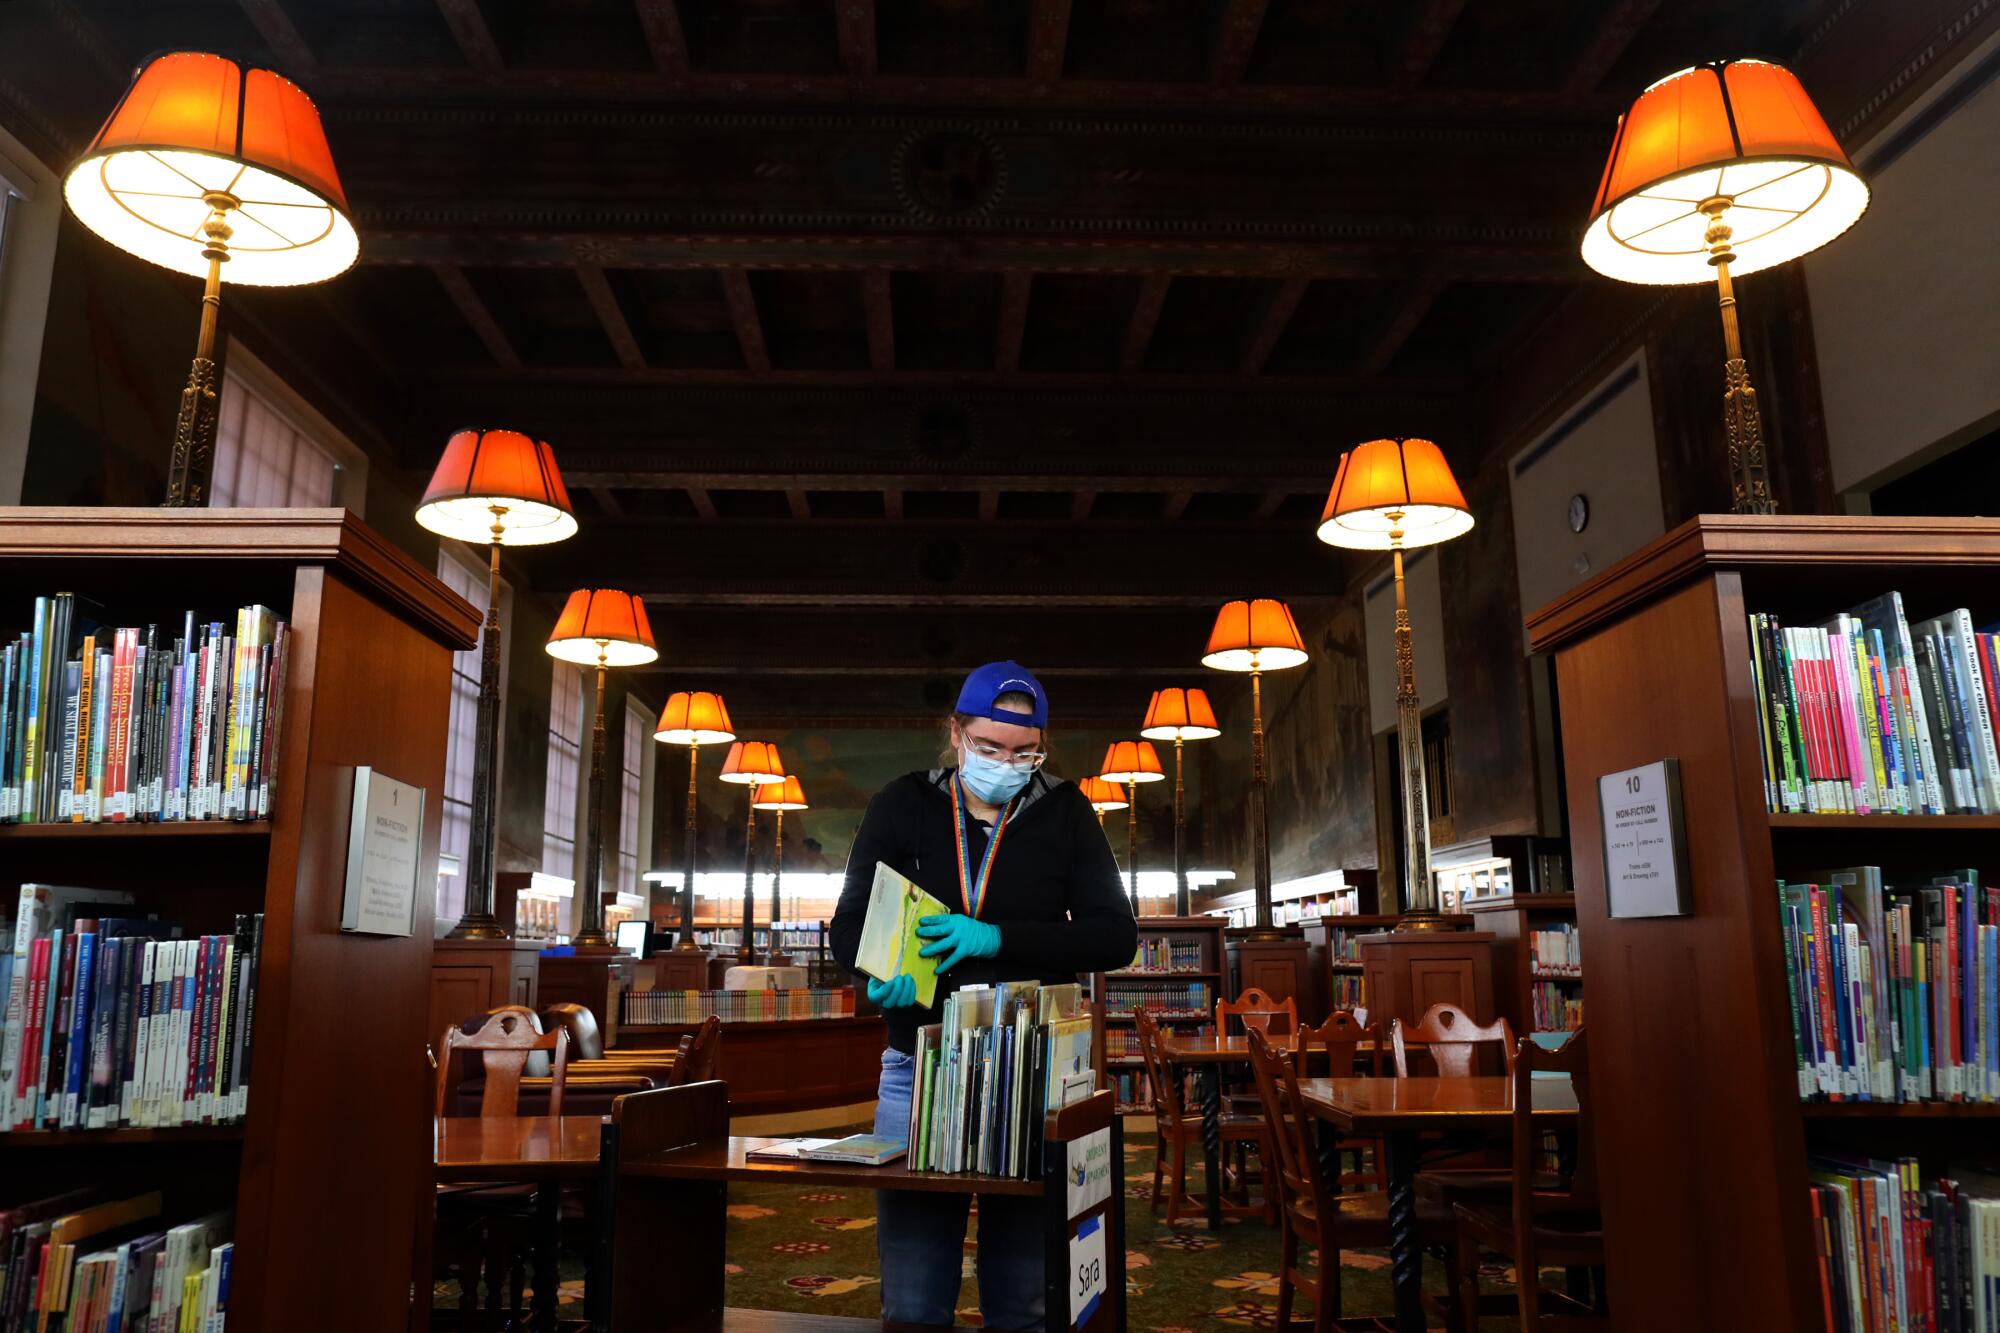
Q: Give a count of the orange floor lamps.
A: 12